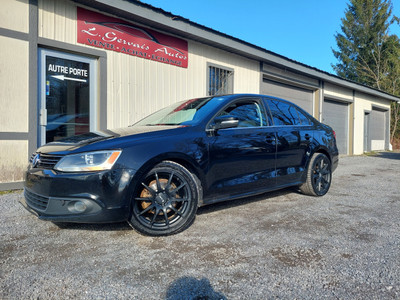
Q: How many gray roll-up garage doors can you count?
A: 3